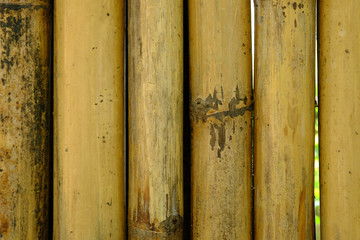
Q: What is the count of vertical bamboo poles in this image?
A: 6